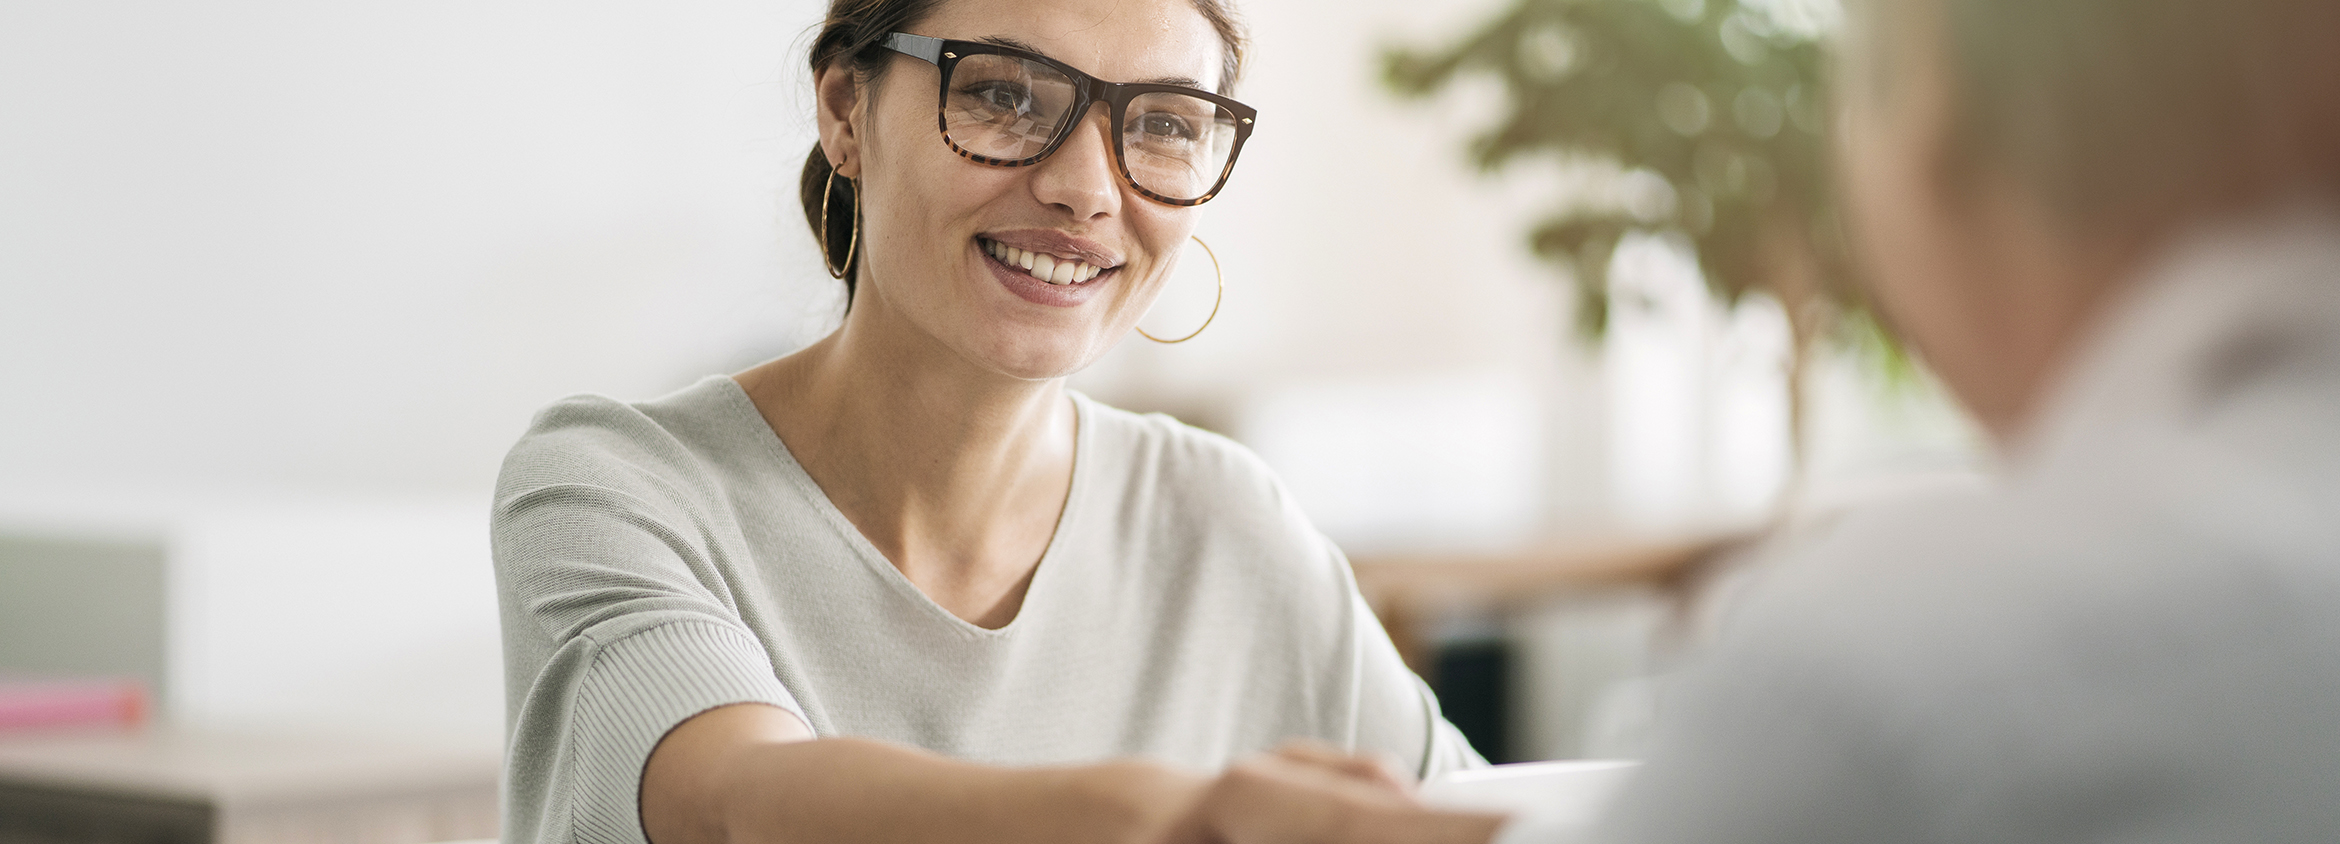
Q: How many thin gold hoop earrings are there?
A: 2